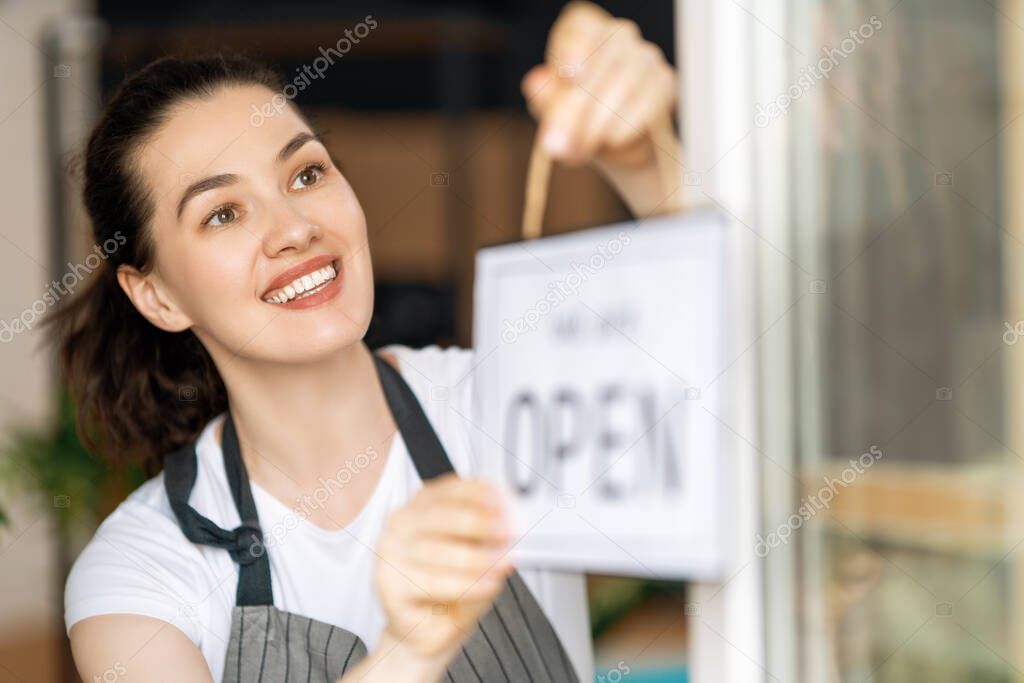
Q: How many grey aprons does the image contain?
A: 1